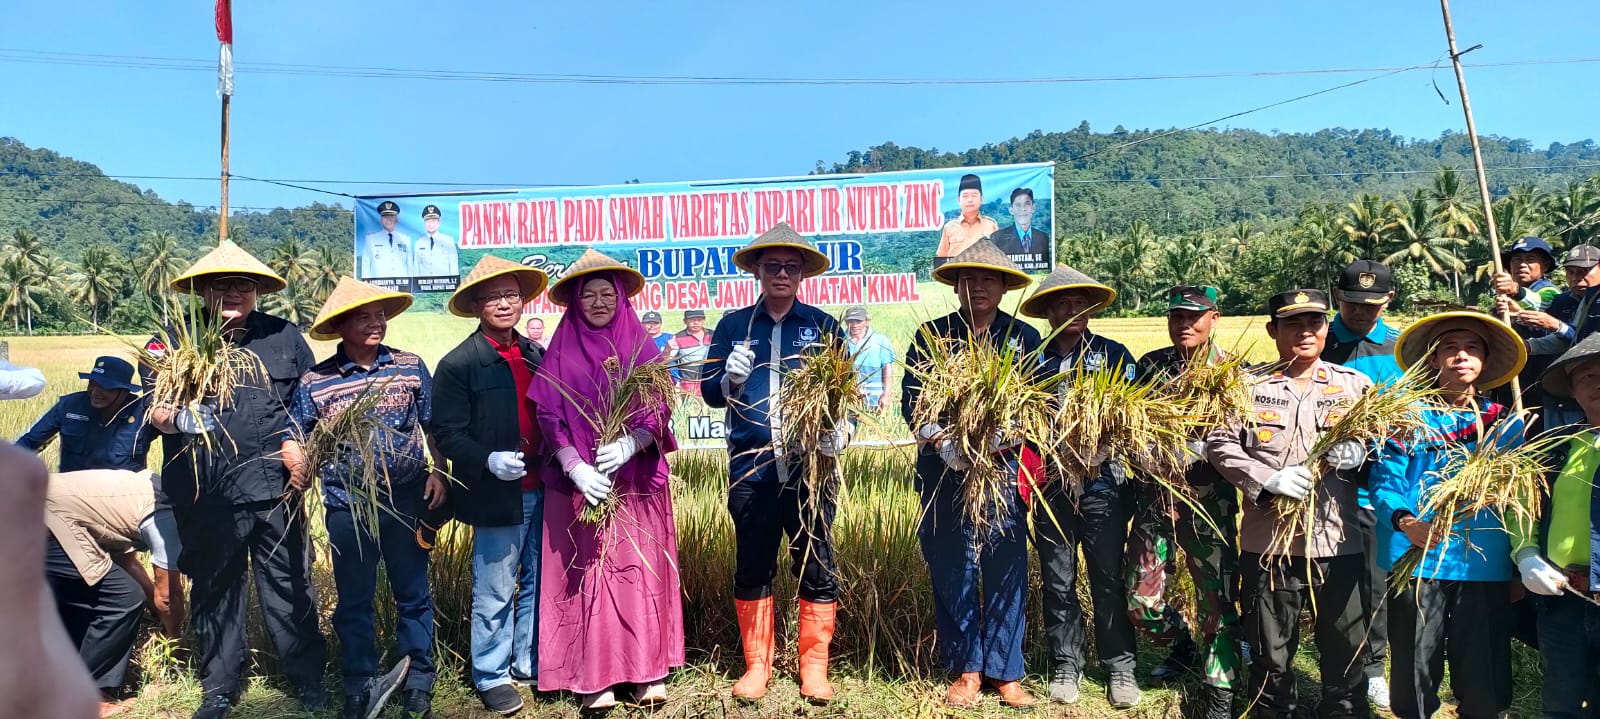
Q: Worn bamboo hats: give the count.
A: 9